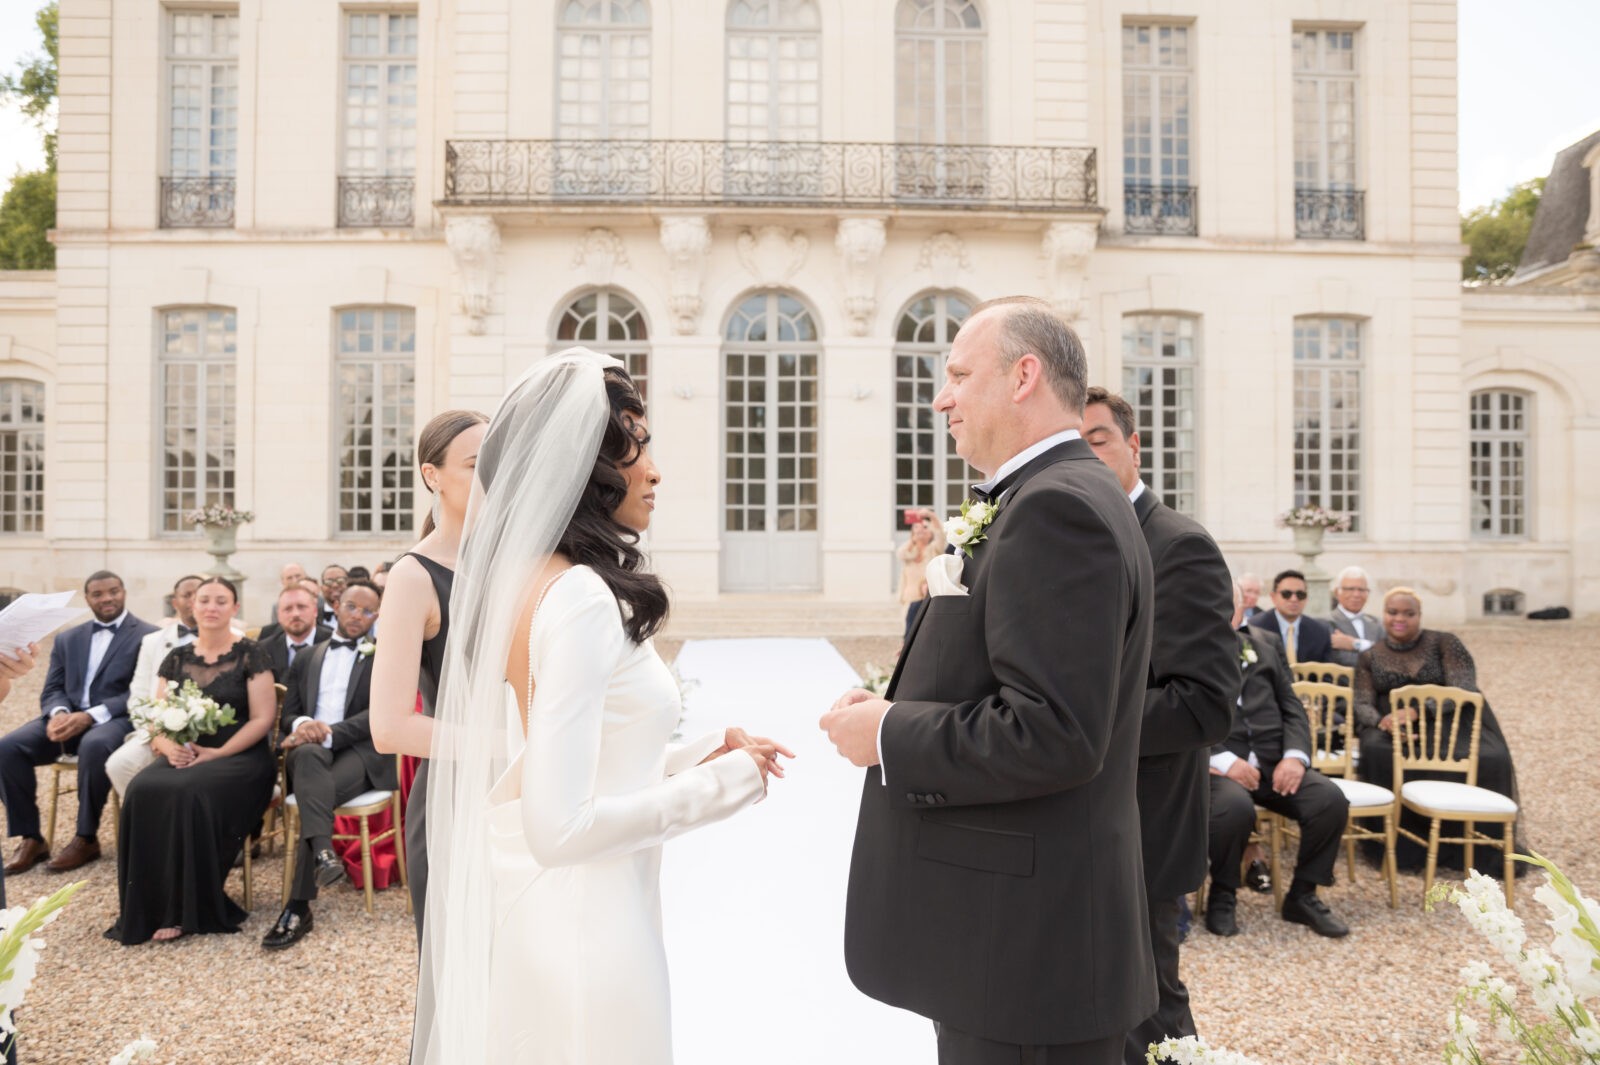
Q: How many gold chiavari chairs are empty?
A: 3